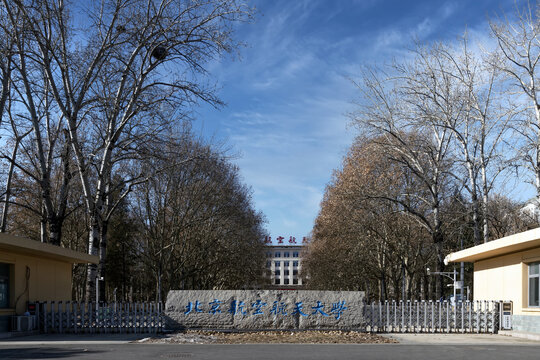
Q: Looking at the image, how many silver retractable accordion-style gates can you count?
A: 2